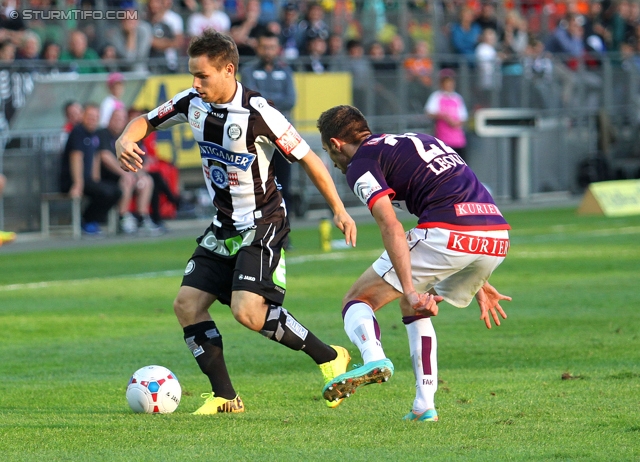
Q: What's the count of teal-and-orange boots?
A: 2